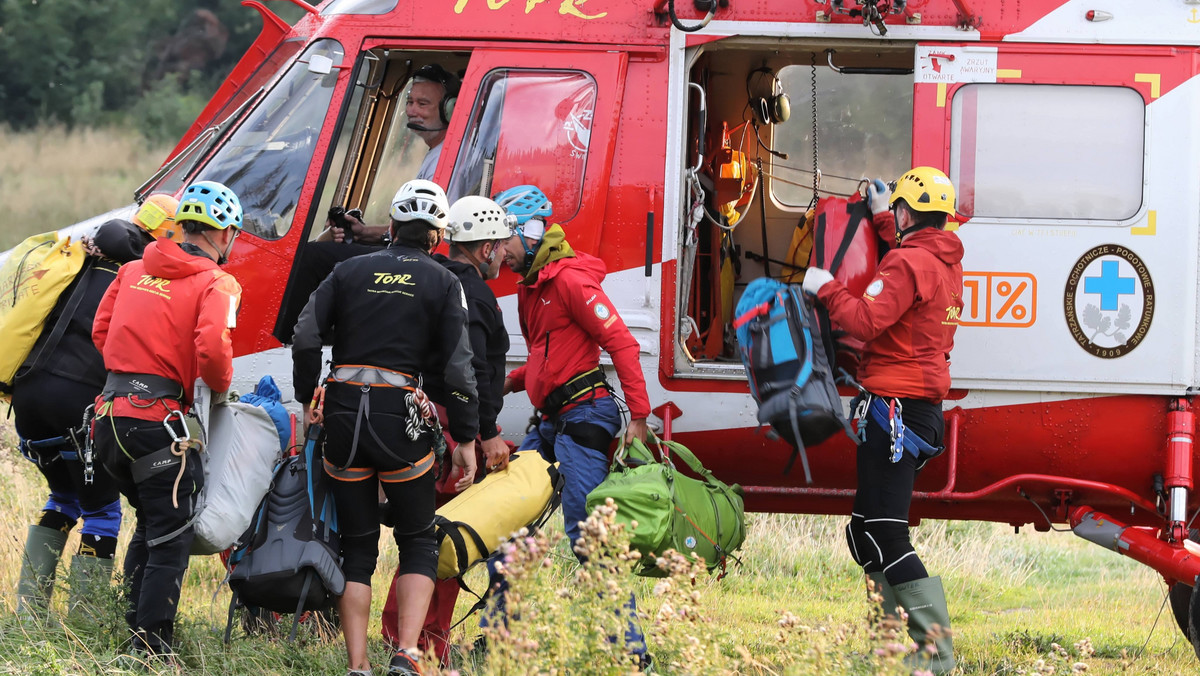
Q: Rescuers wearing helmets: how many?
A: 6